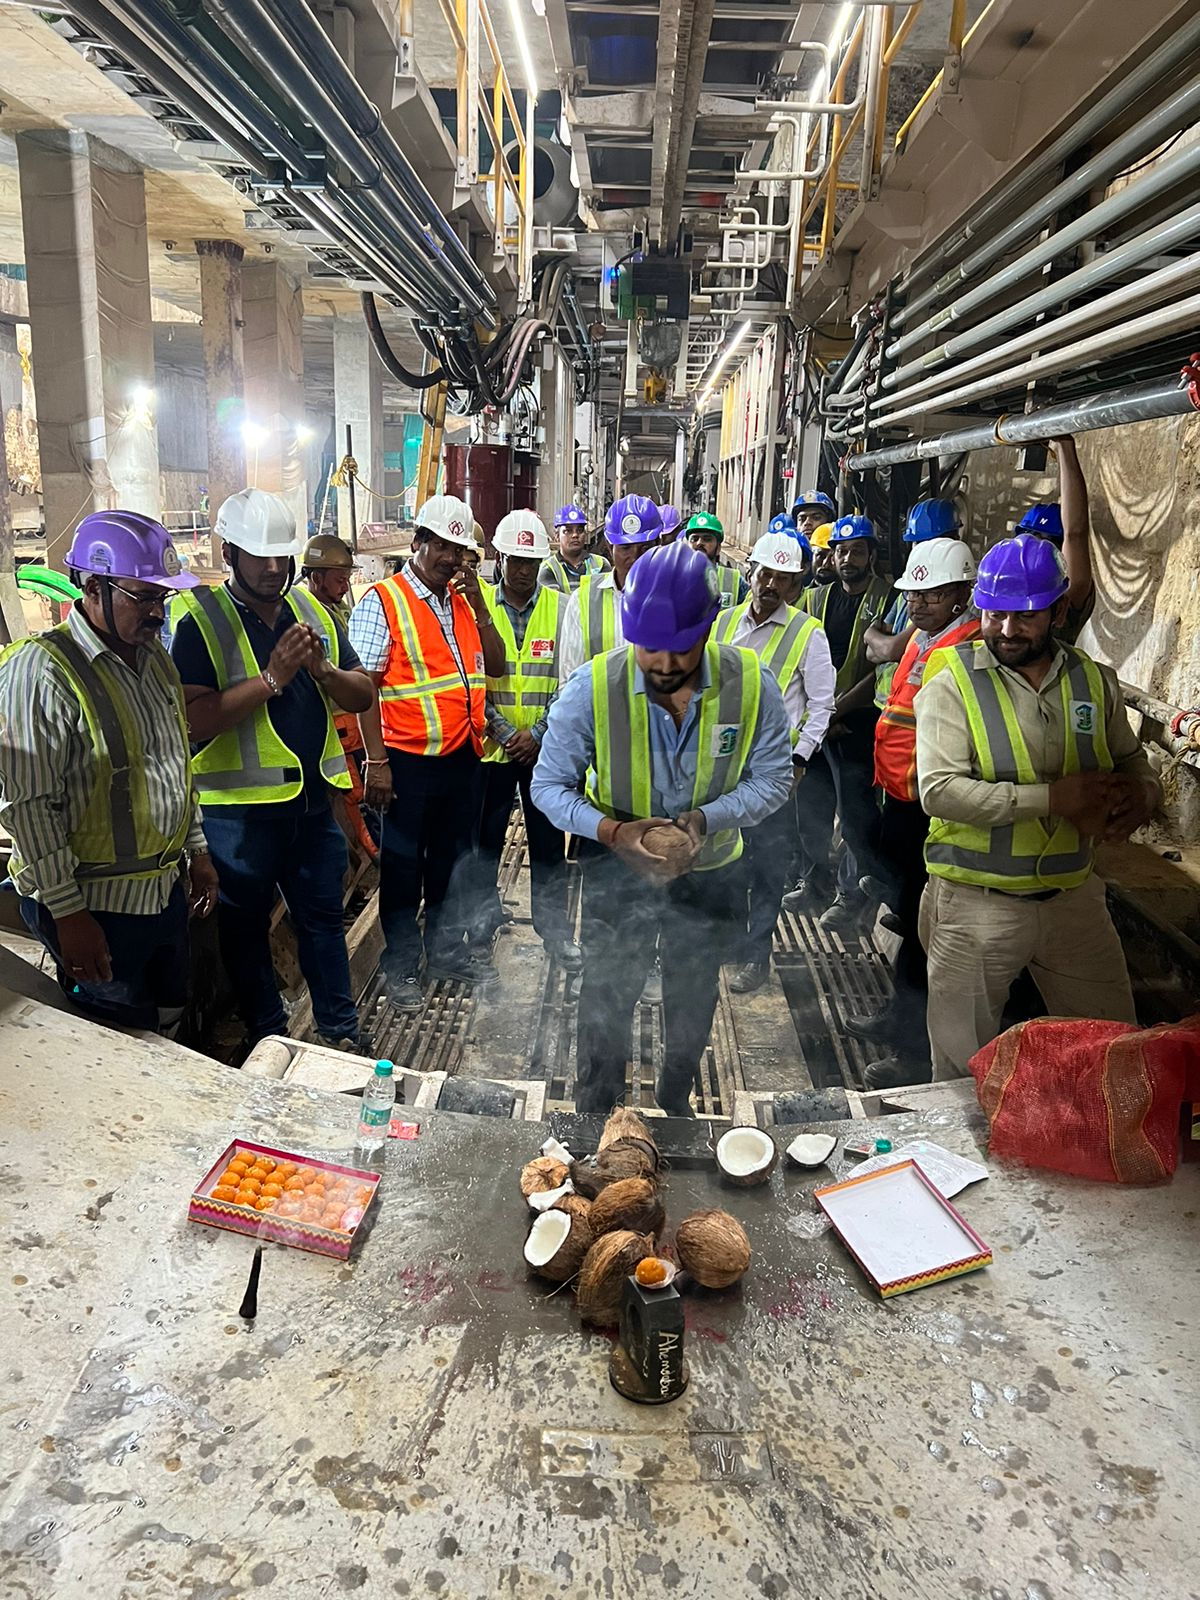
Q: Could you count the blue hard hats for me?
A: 6